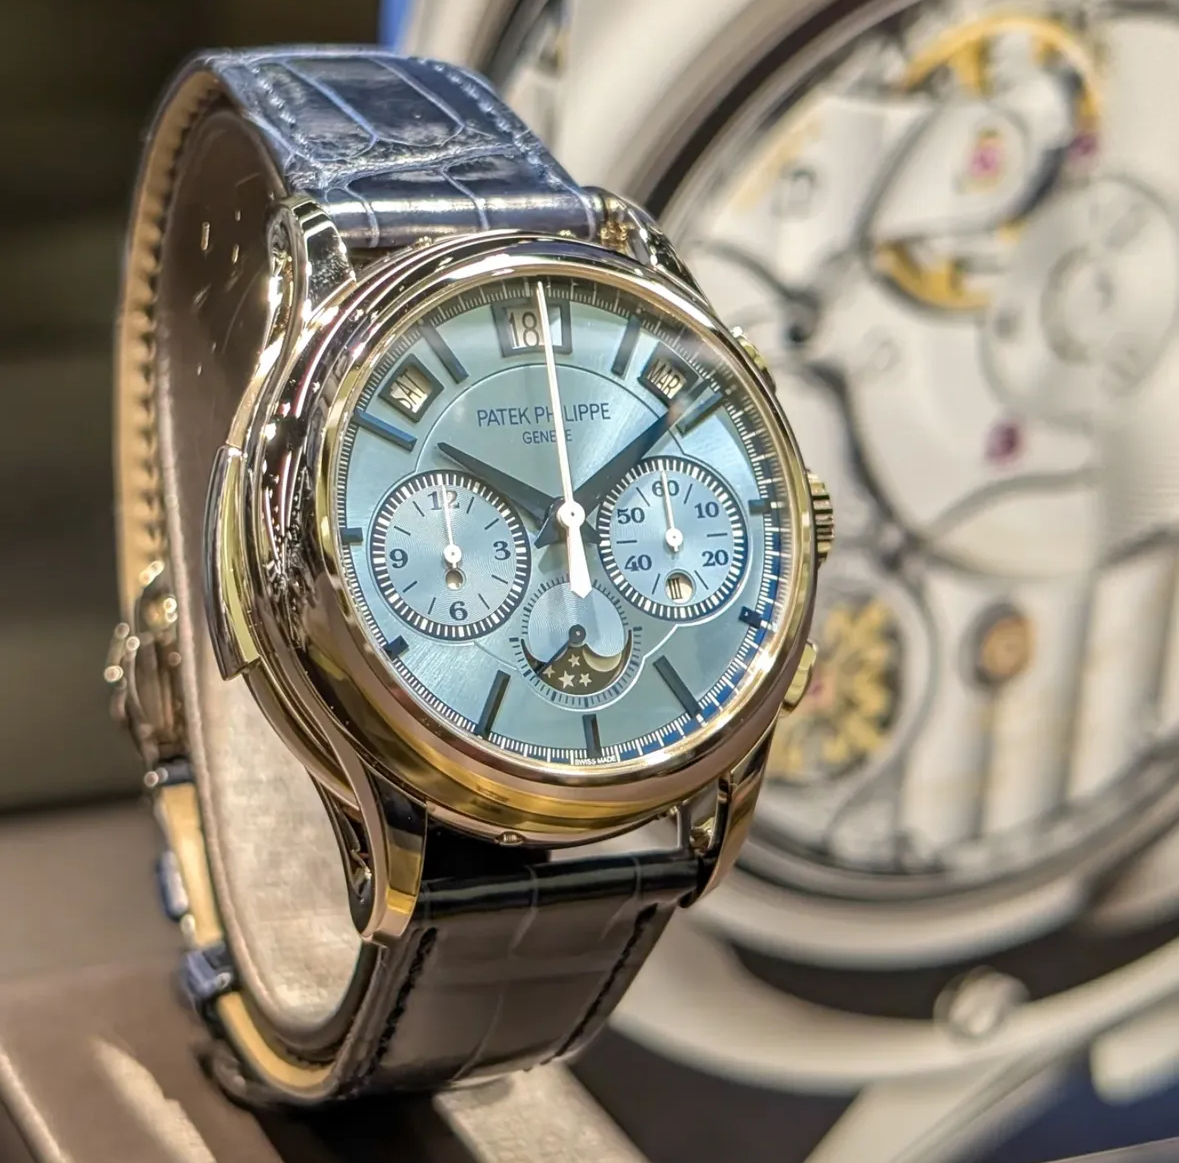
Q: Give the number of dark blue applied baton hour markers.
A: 11